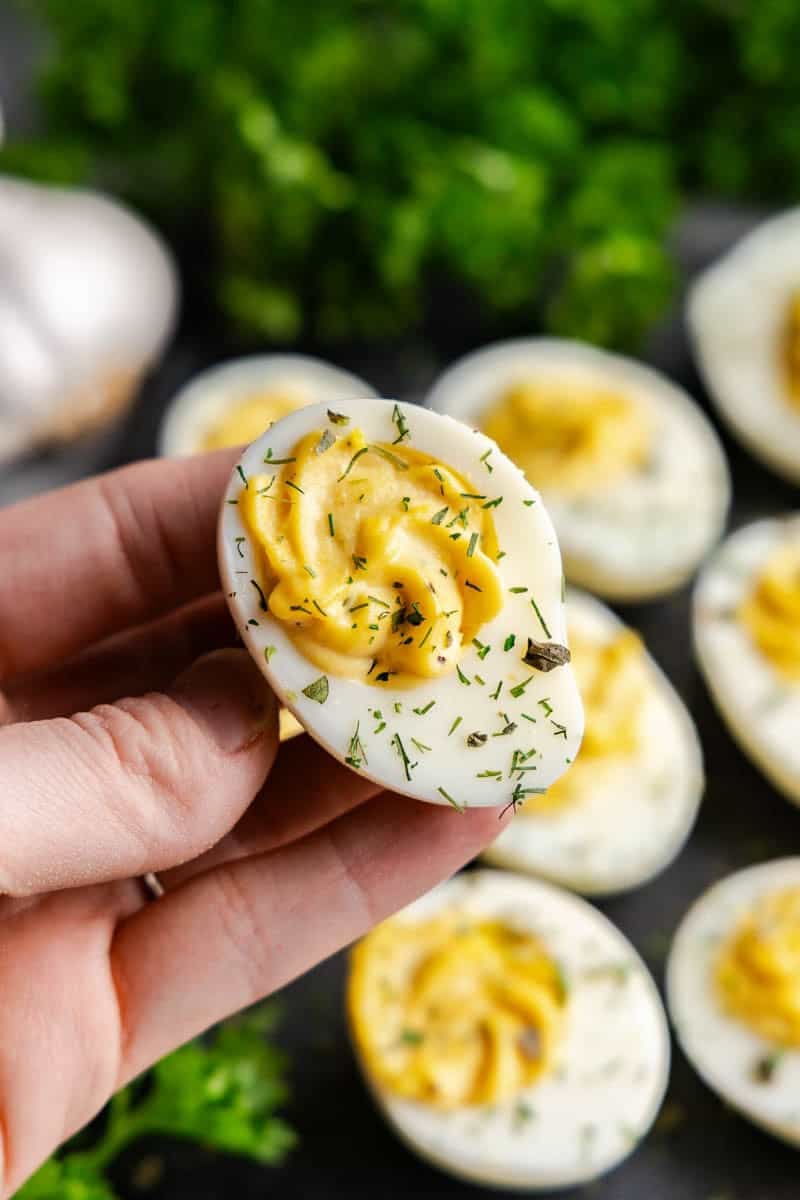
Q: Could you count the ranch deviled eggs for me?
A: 8